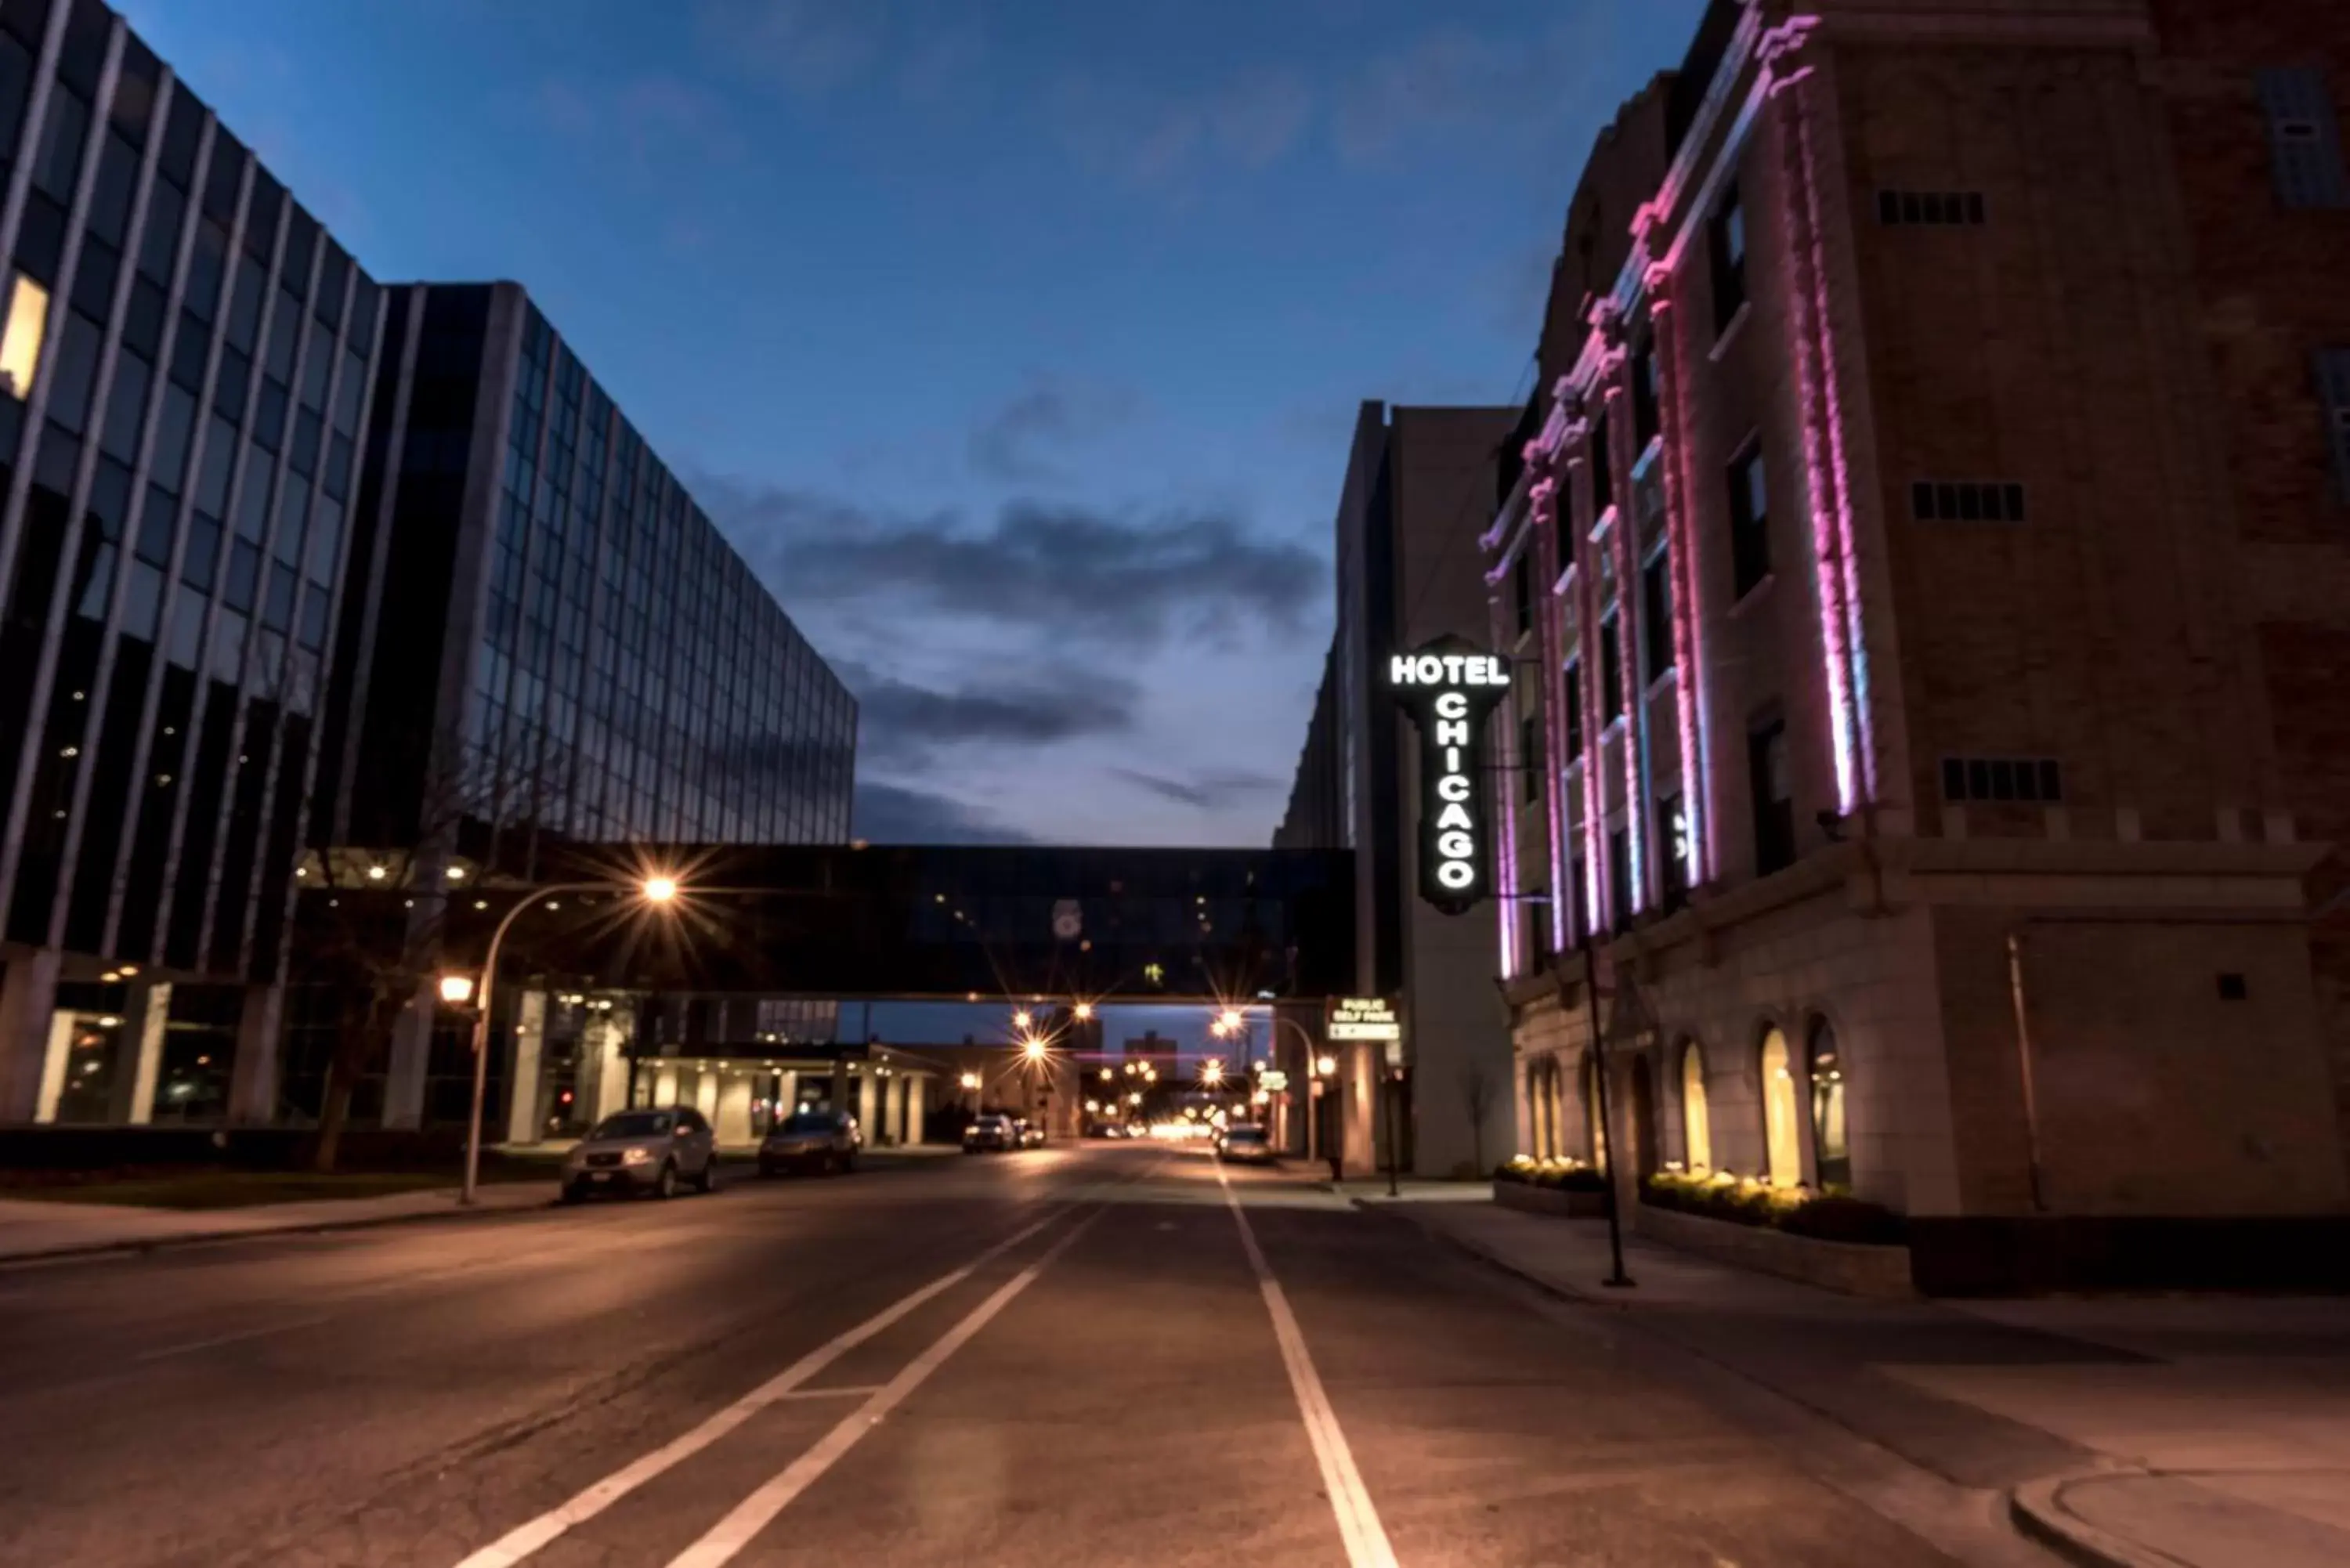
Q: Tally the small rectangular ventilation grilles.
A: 3